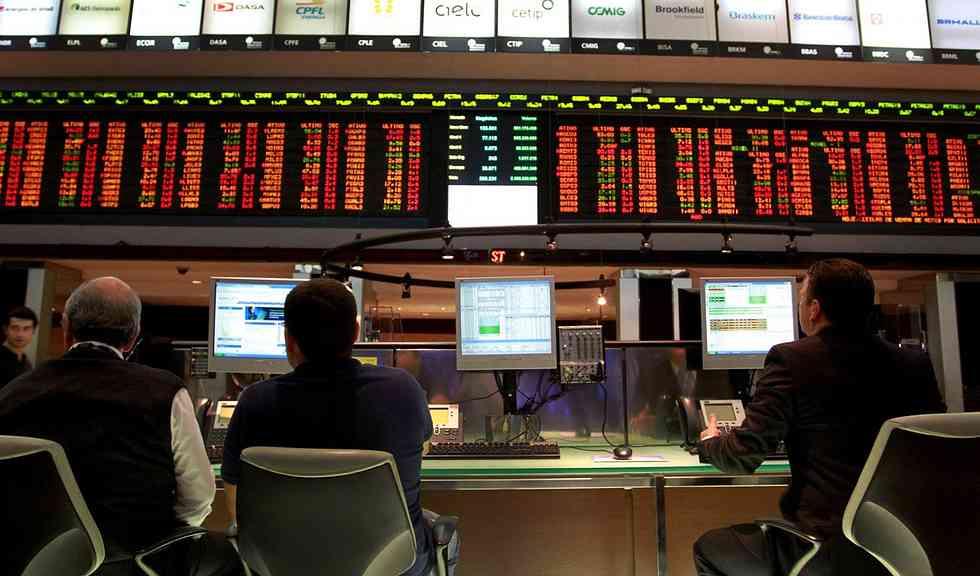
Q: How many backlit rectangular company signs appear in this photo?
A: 14